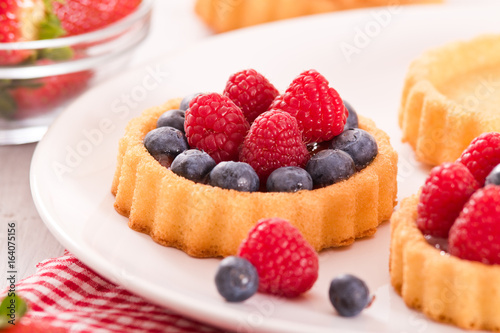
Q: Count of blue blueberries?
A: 12